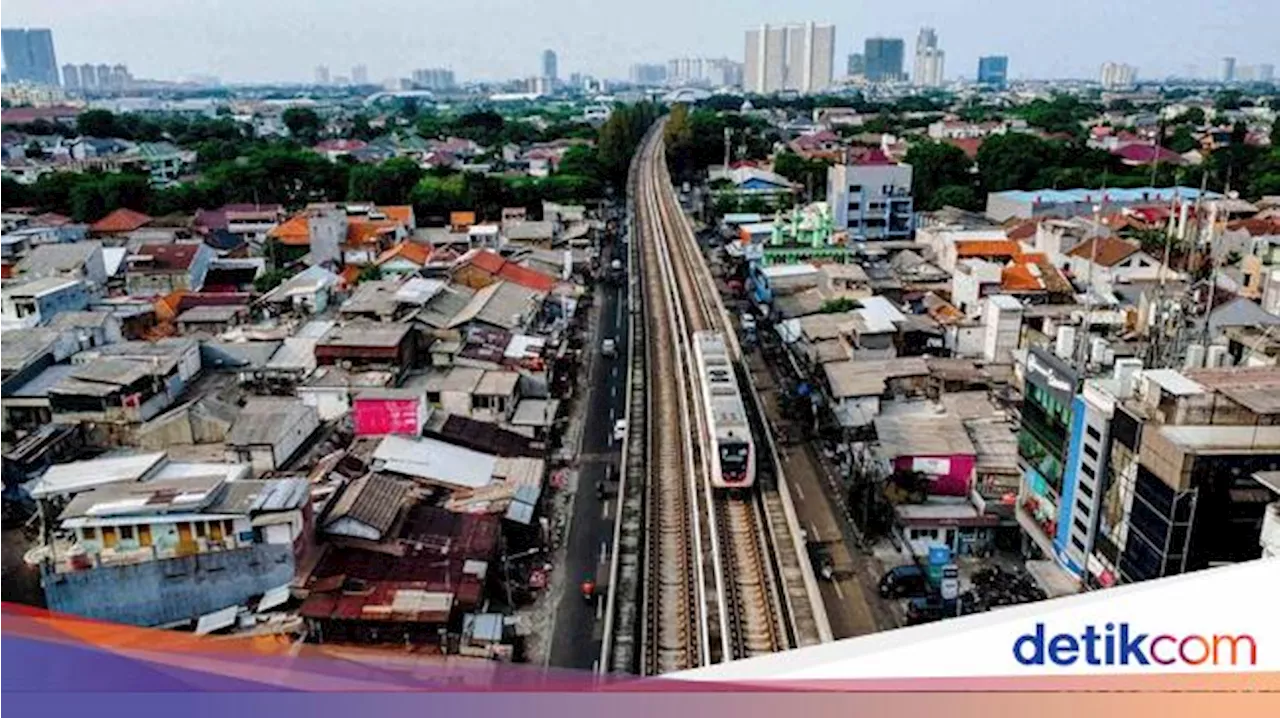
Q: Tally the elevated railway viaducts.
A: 1